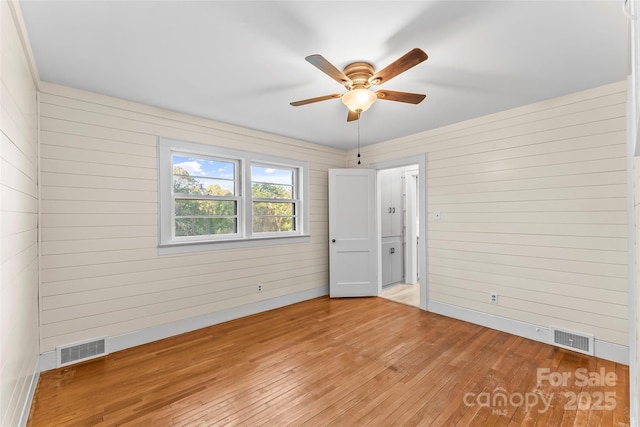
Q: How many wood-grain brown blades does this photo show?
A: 5